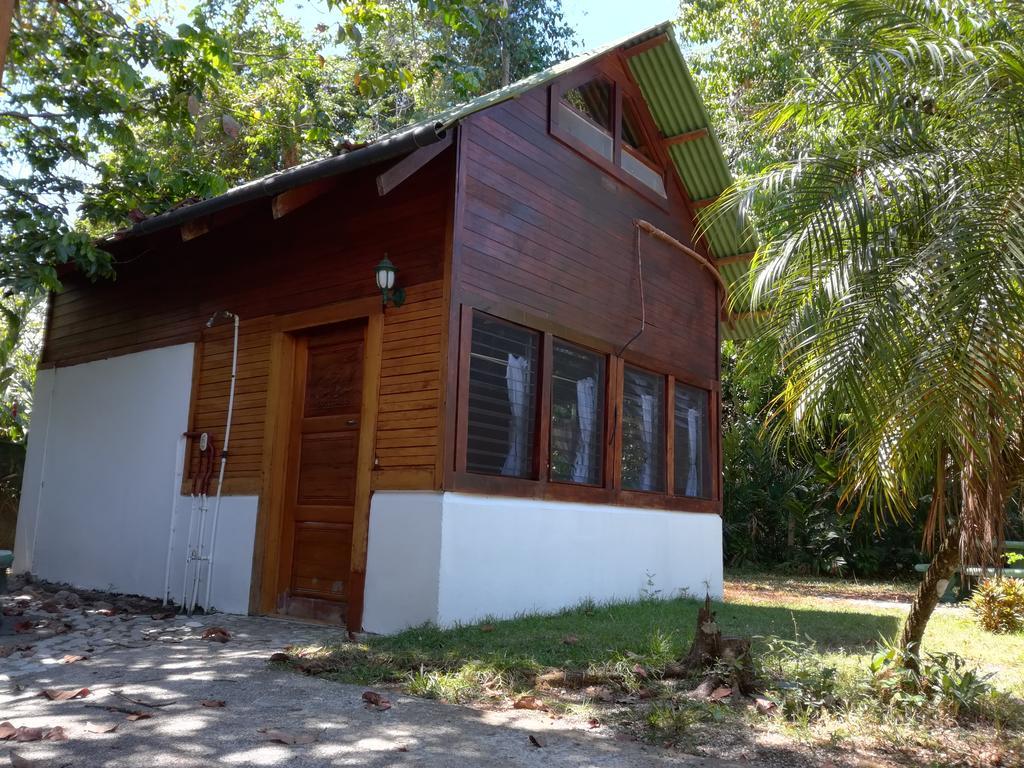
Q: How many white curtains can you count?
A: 4